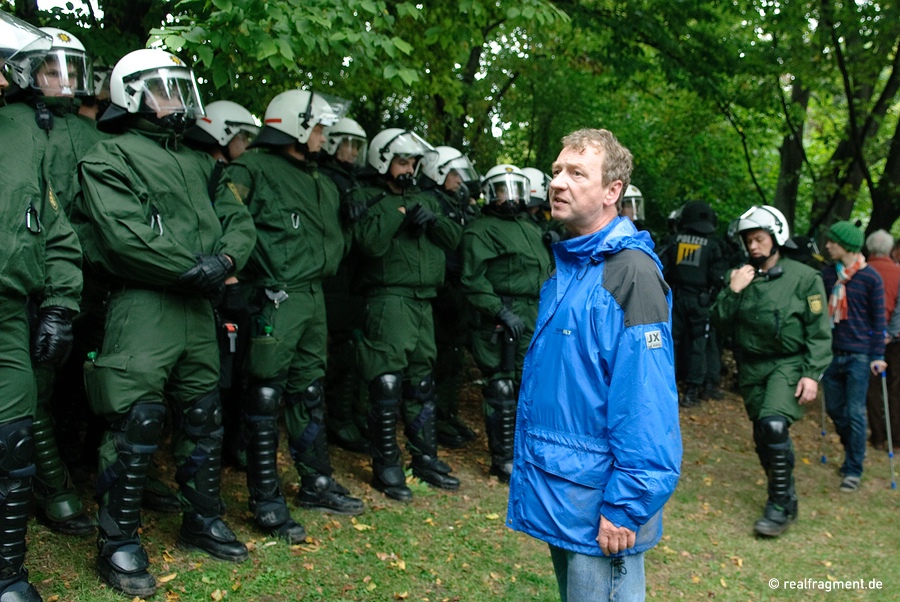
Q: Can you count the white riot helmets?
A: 13